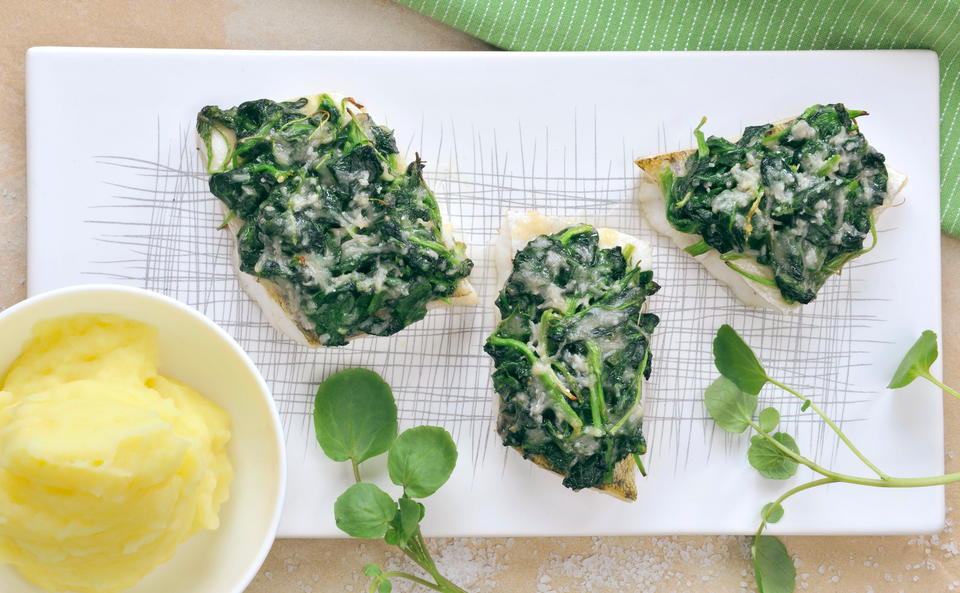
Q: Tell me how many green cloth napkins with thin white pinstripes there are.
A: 1